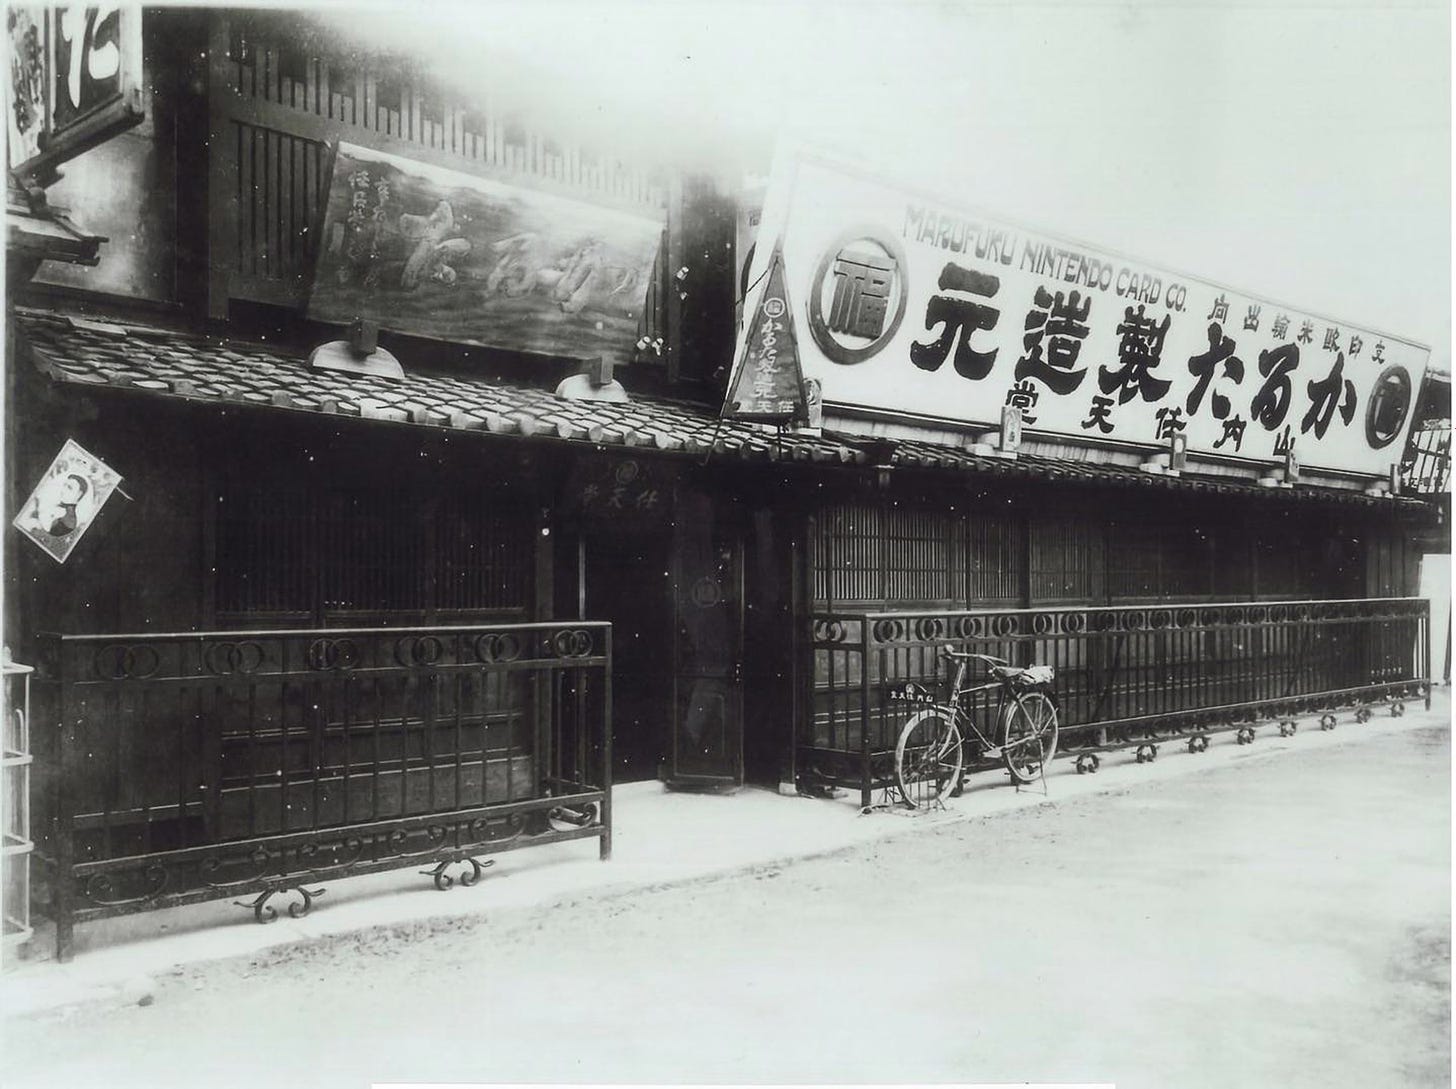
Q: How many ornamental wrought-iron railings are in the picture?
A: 2